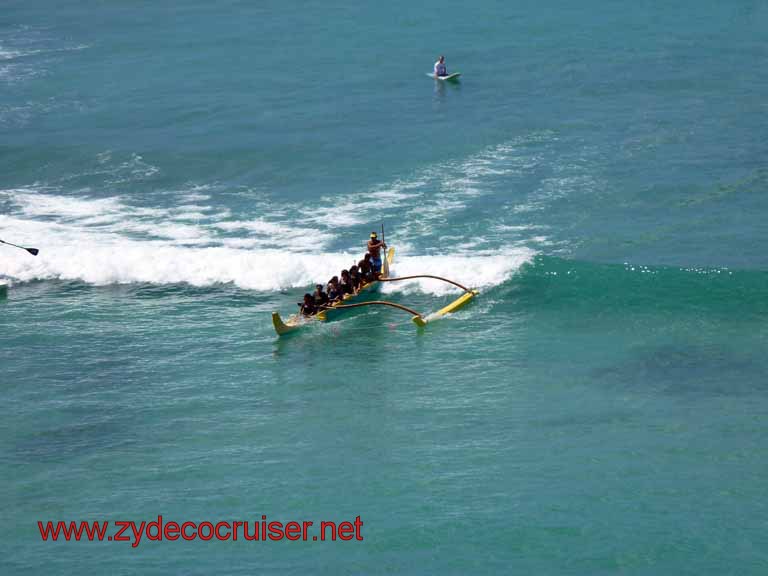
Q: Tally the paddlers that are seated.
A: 6